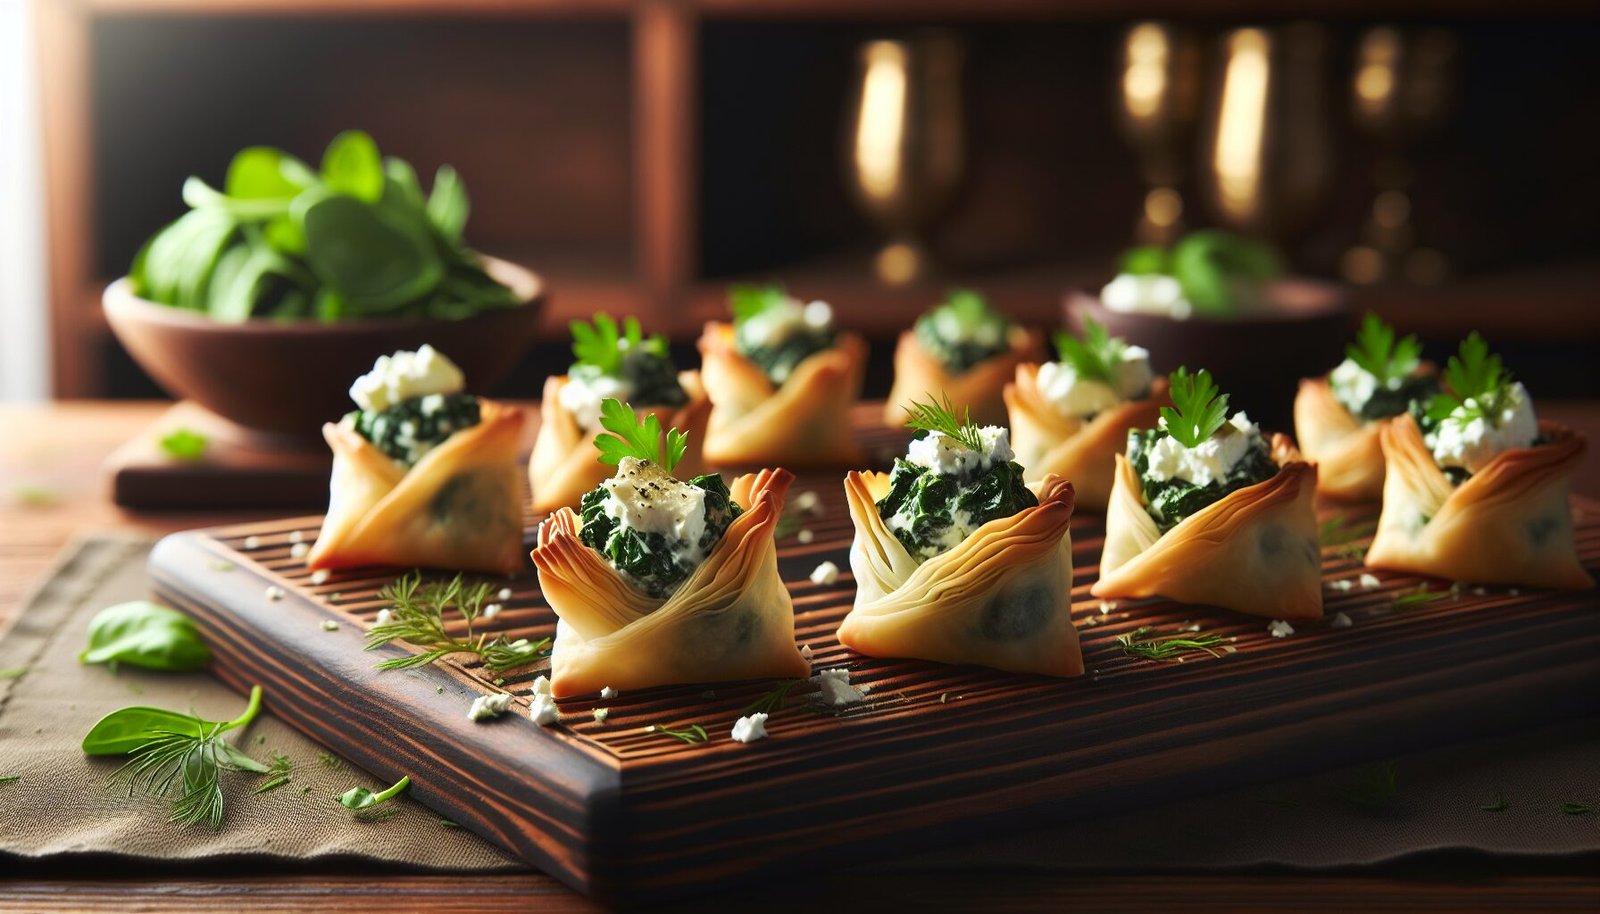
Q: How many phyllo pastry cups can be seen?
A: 10